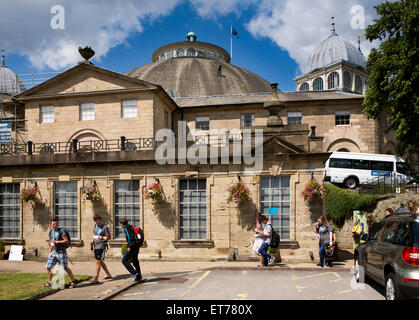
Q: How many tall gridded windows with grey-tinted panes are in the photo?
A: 5